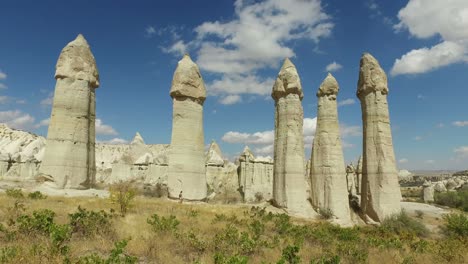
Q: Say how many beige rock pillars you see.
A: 5